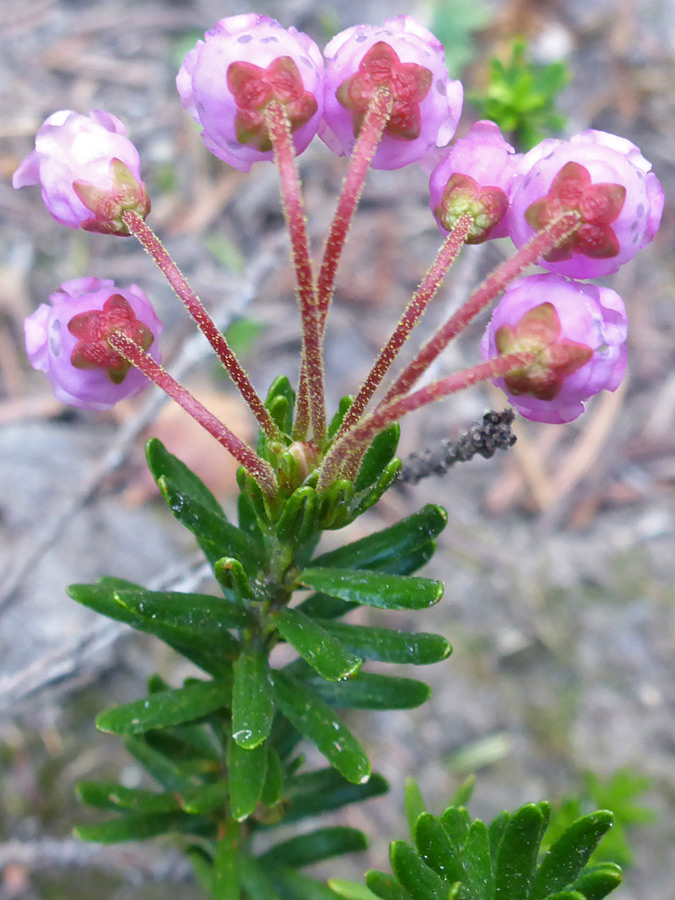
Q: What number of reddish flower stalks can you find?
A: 7